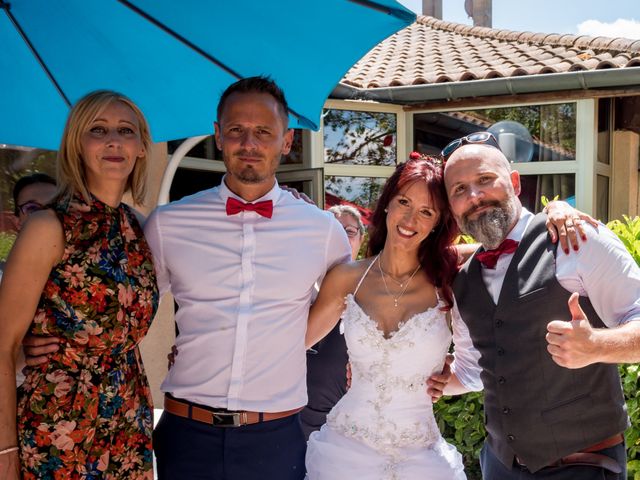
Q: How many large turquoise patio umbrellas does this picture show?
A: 1